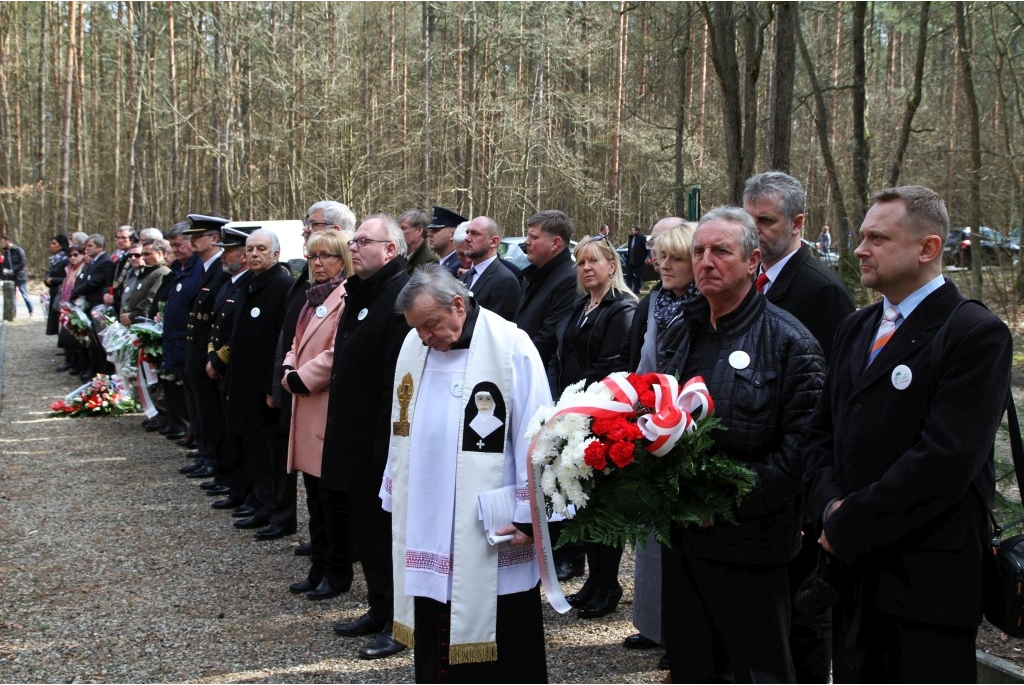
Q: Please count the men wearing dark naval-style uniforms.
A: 2